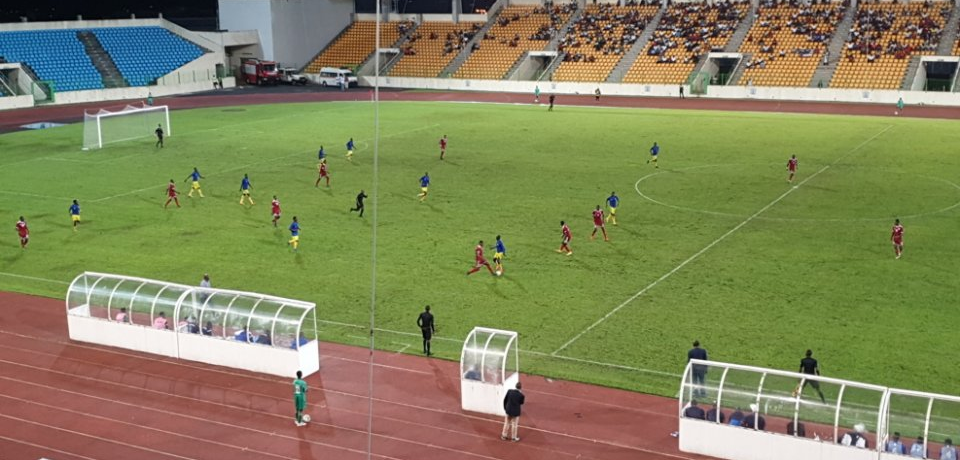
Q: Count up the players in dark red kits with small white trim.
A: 10